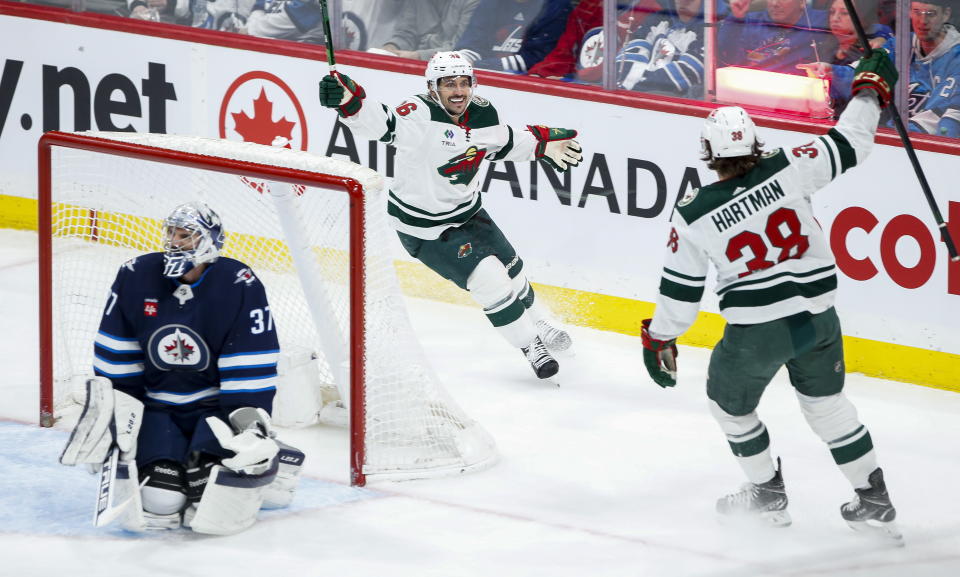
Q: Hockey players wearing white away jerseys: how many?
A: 2